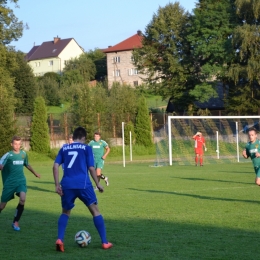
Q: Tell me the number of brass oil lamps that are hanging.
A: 0